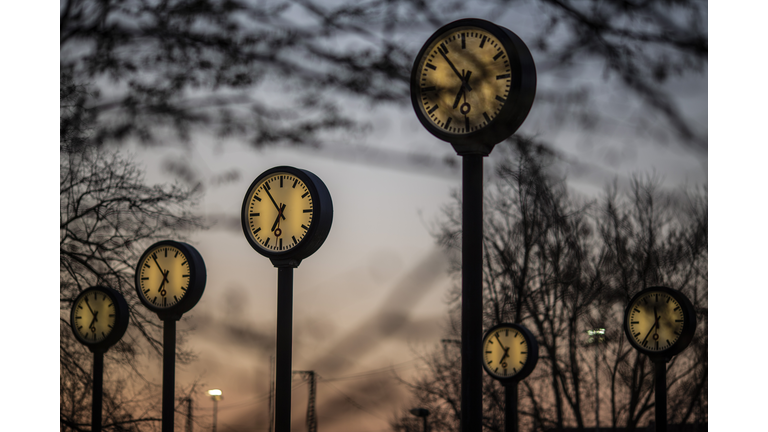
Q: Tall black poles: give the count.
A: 6